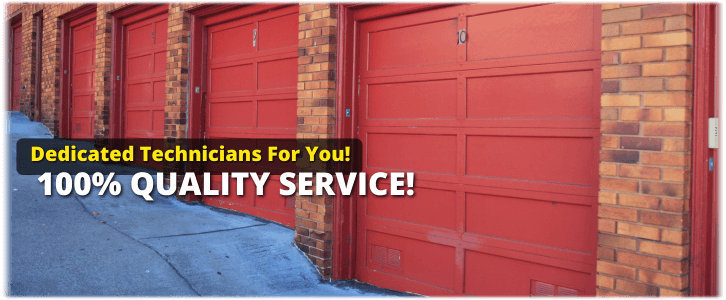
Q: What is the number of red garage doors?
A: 5